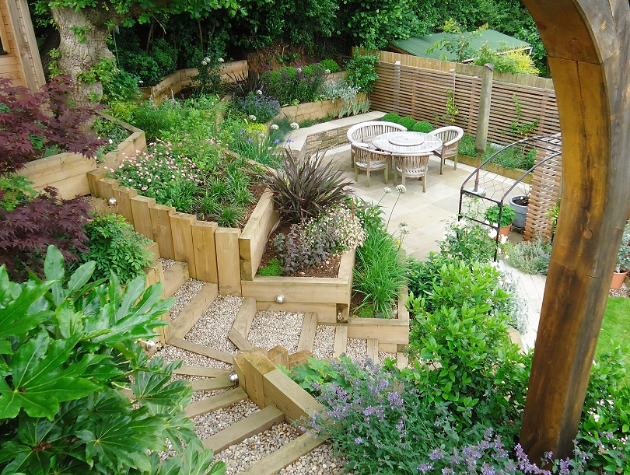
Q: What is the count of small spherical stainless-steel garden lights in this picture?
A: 4